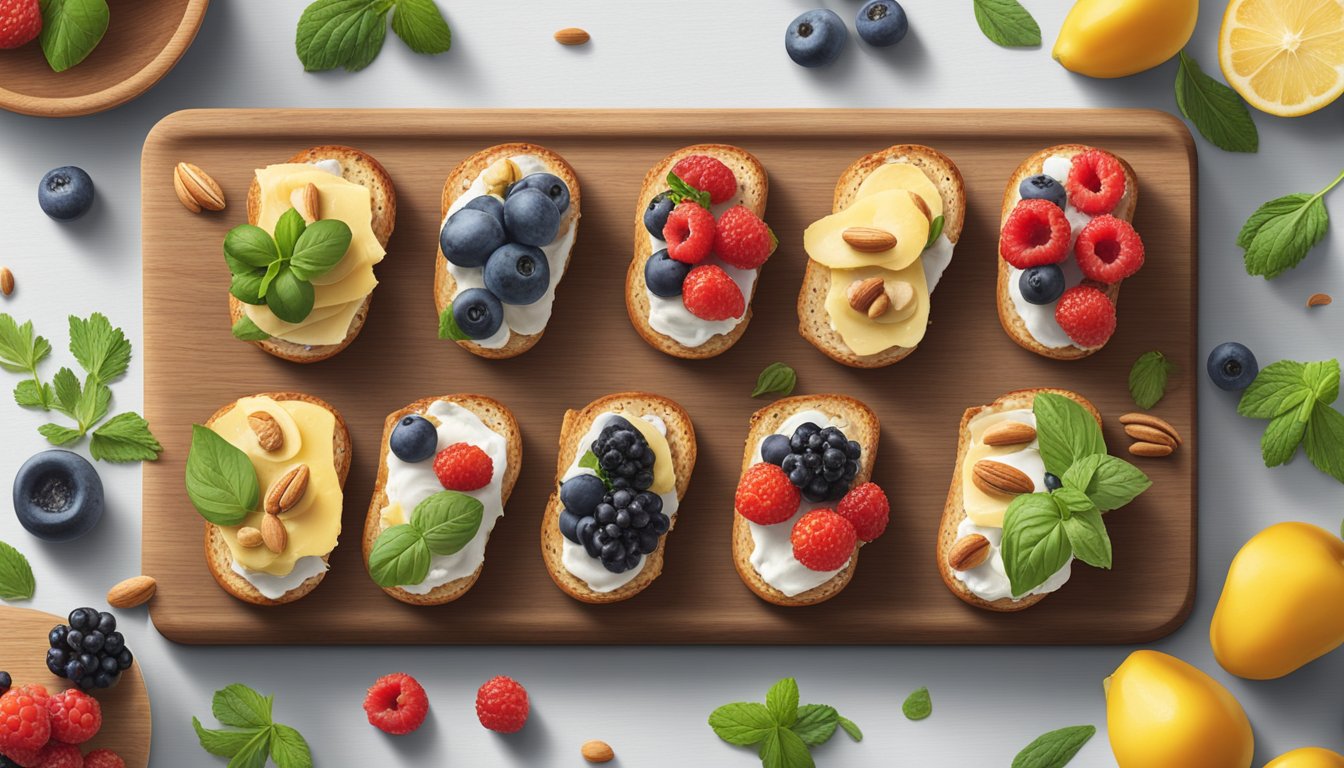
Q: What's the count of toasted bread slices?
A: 10